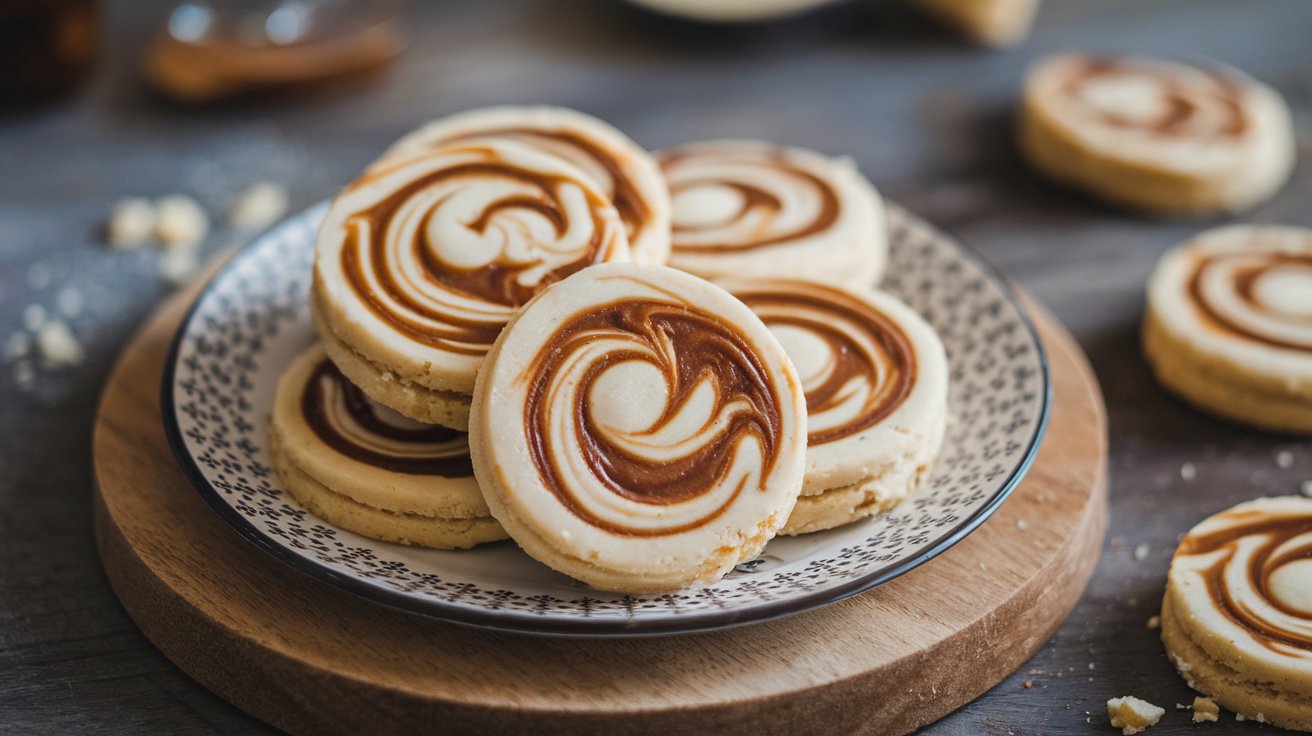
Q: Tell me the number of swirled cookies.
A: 9